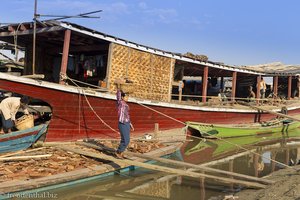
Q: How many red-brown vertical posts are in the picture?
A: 6